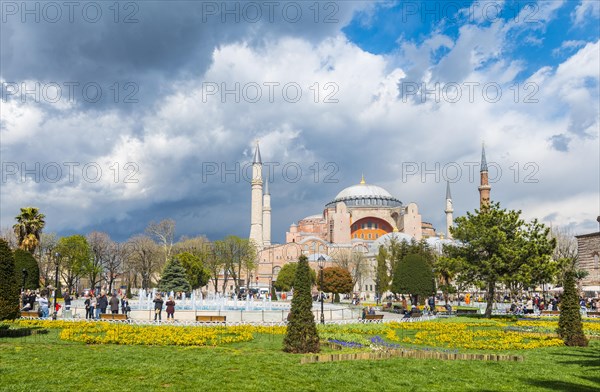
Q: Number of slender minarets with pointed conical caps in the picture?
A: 4